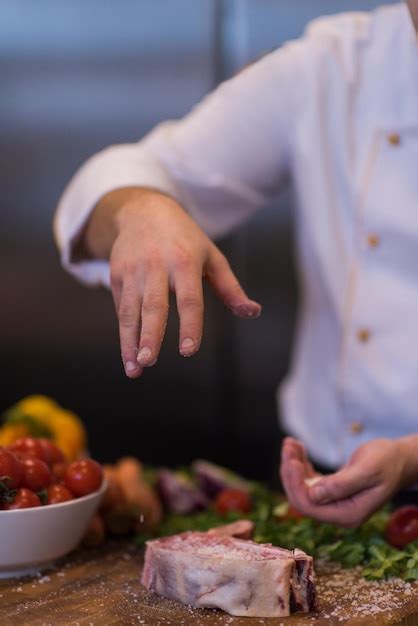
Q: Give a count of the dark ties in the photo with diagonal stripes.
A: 0